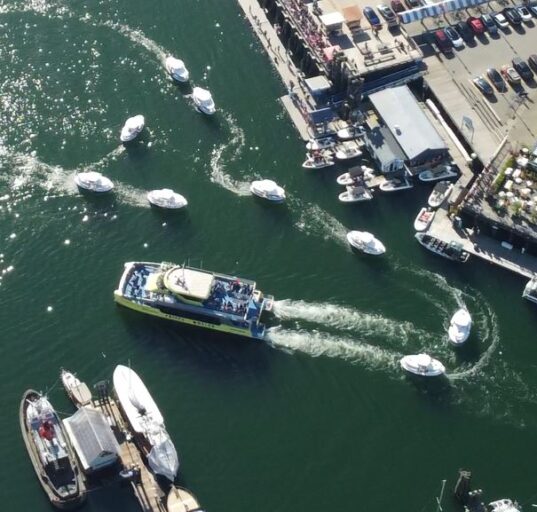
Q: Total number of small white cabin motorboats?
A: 9